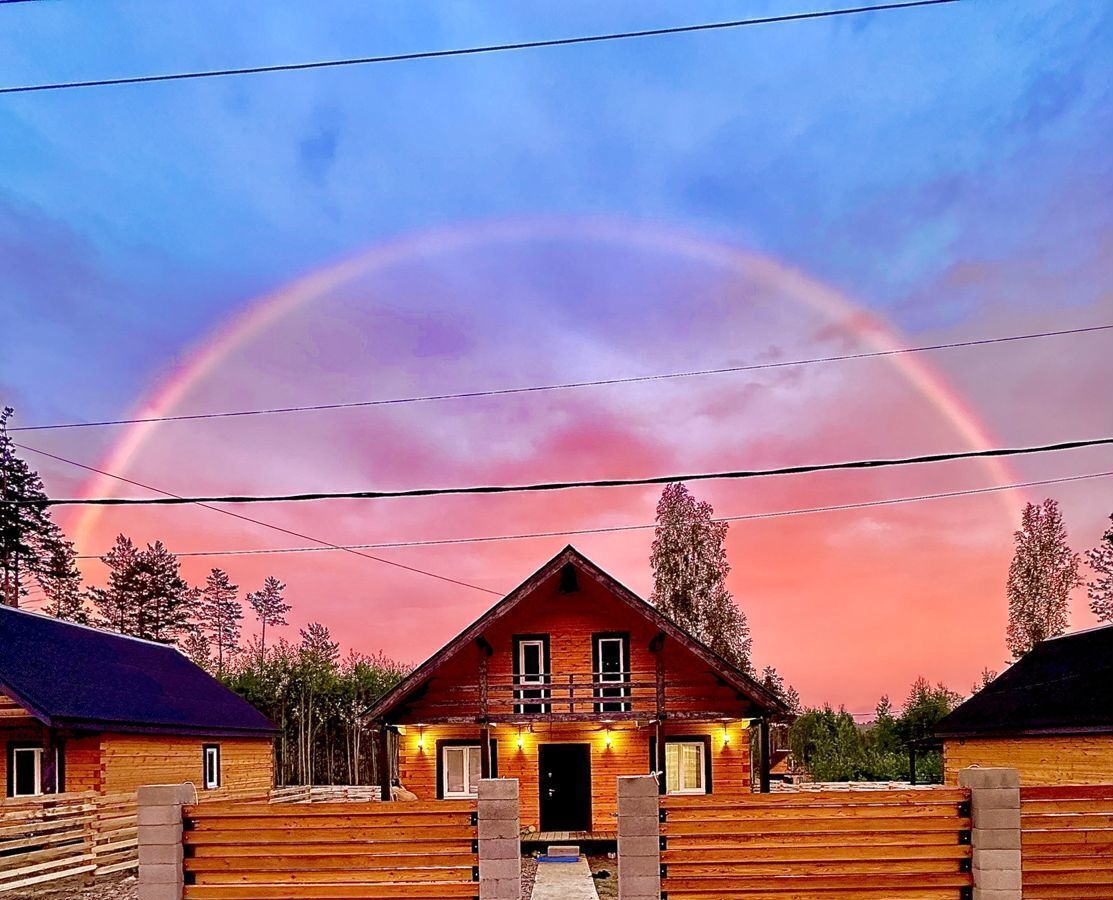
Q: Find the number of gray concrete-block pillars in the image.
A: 4